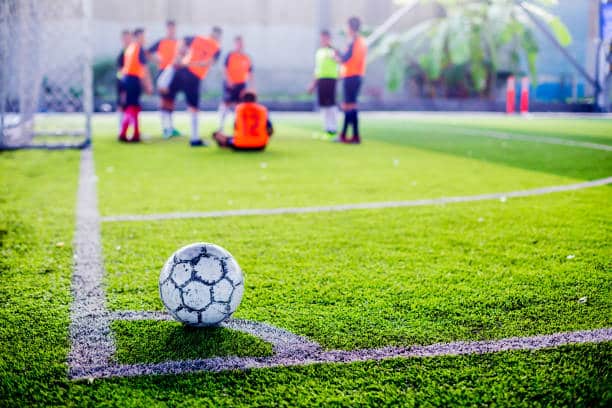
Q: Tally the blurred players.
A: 8